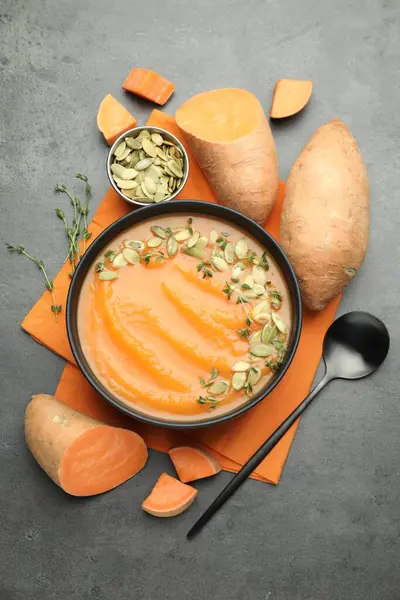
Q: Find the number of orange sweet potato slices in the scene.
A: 5